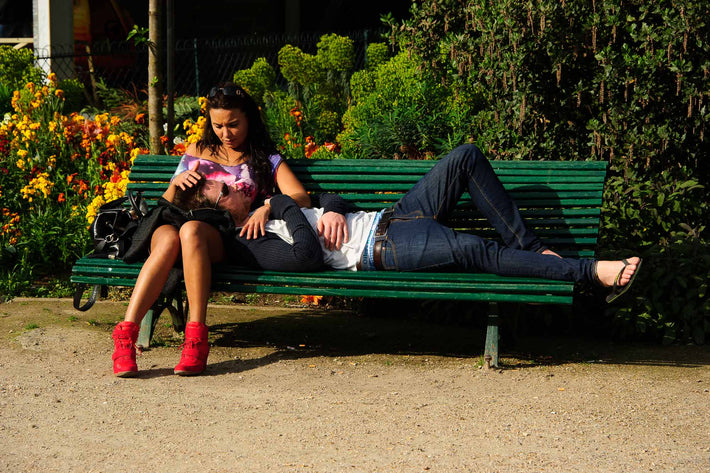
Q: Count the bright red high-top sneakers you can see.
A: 2